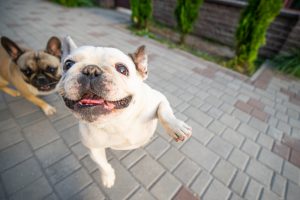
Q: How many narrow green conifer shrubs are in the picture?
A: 3